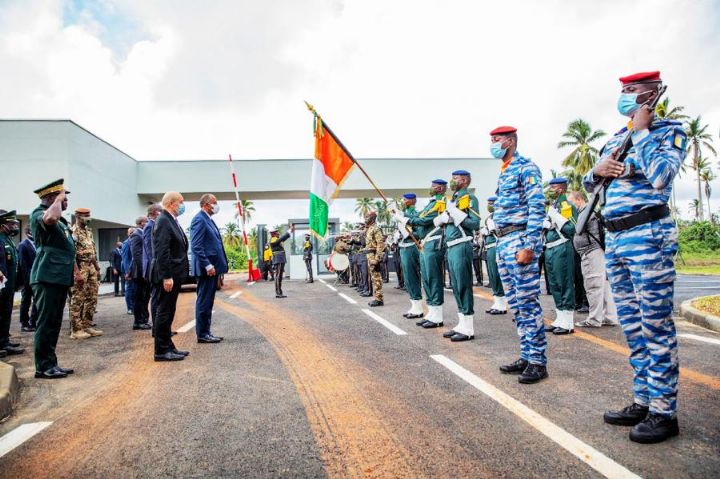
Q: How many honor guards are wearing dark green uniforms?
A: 5